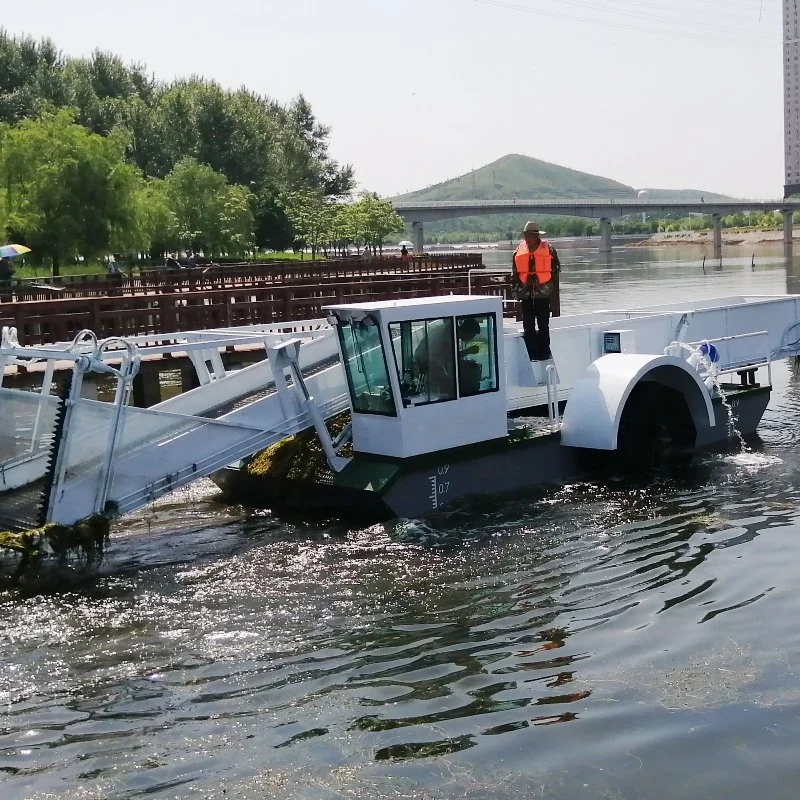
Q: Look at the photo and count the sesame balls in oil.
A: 0